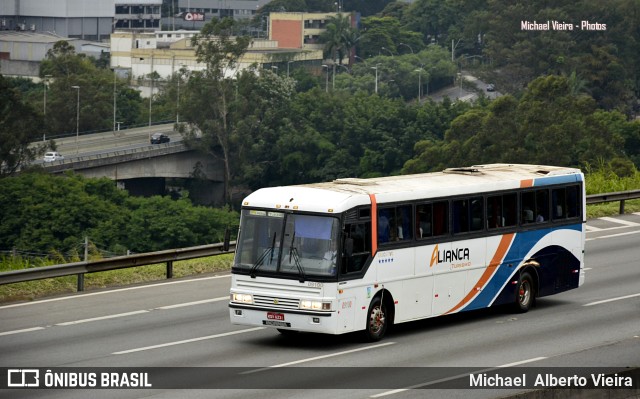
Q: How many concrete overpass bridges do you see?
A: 1